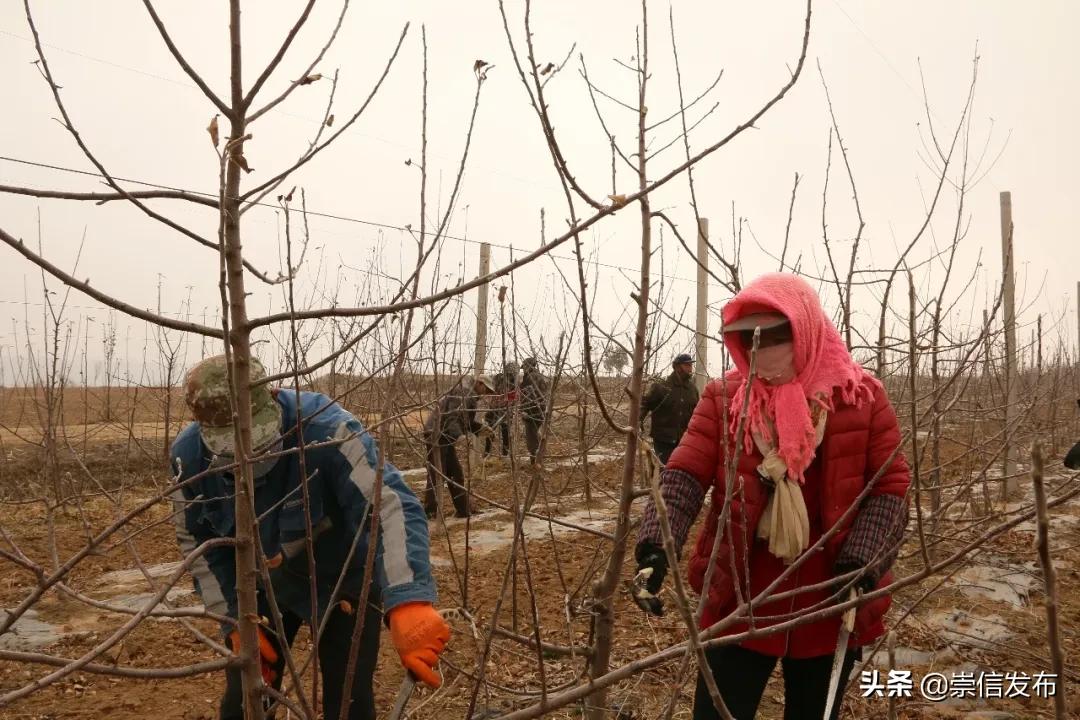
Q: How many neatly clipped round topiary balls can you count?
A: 0